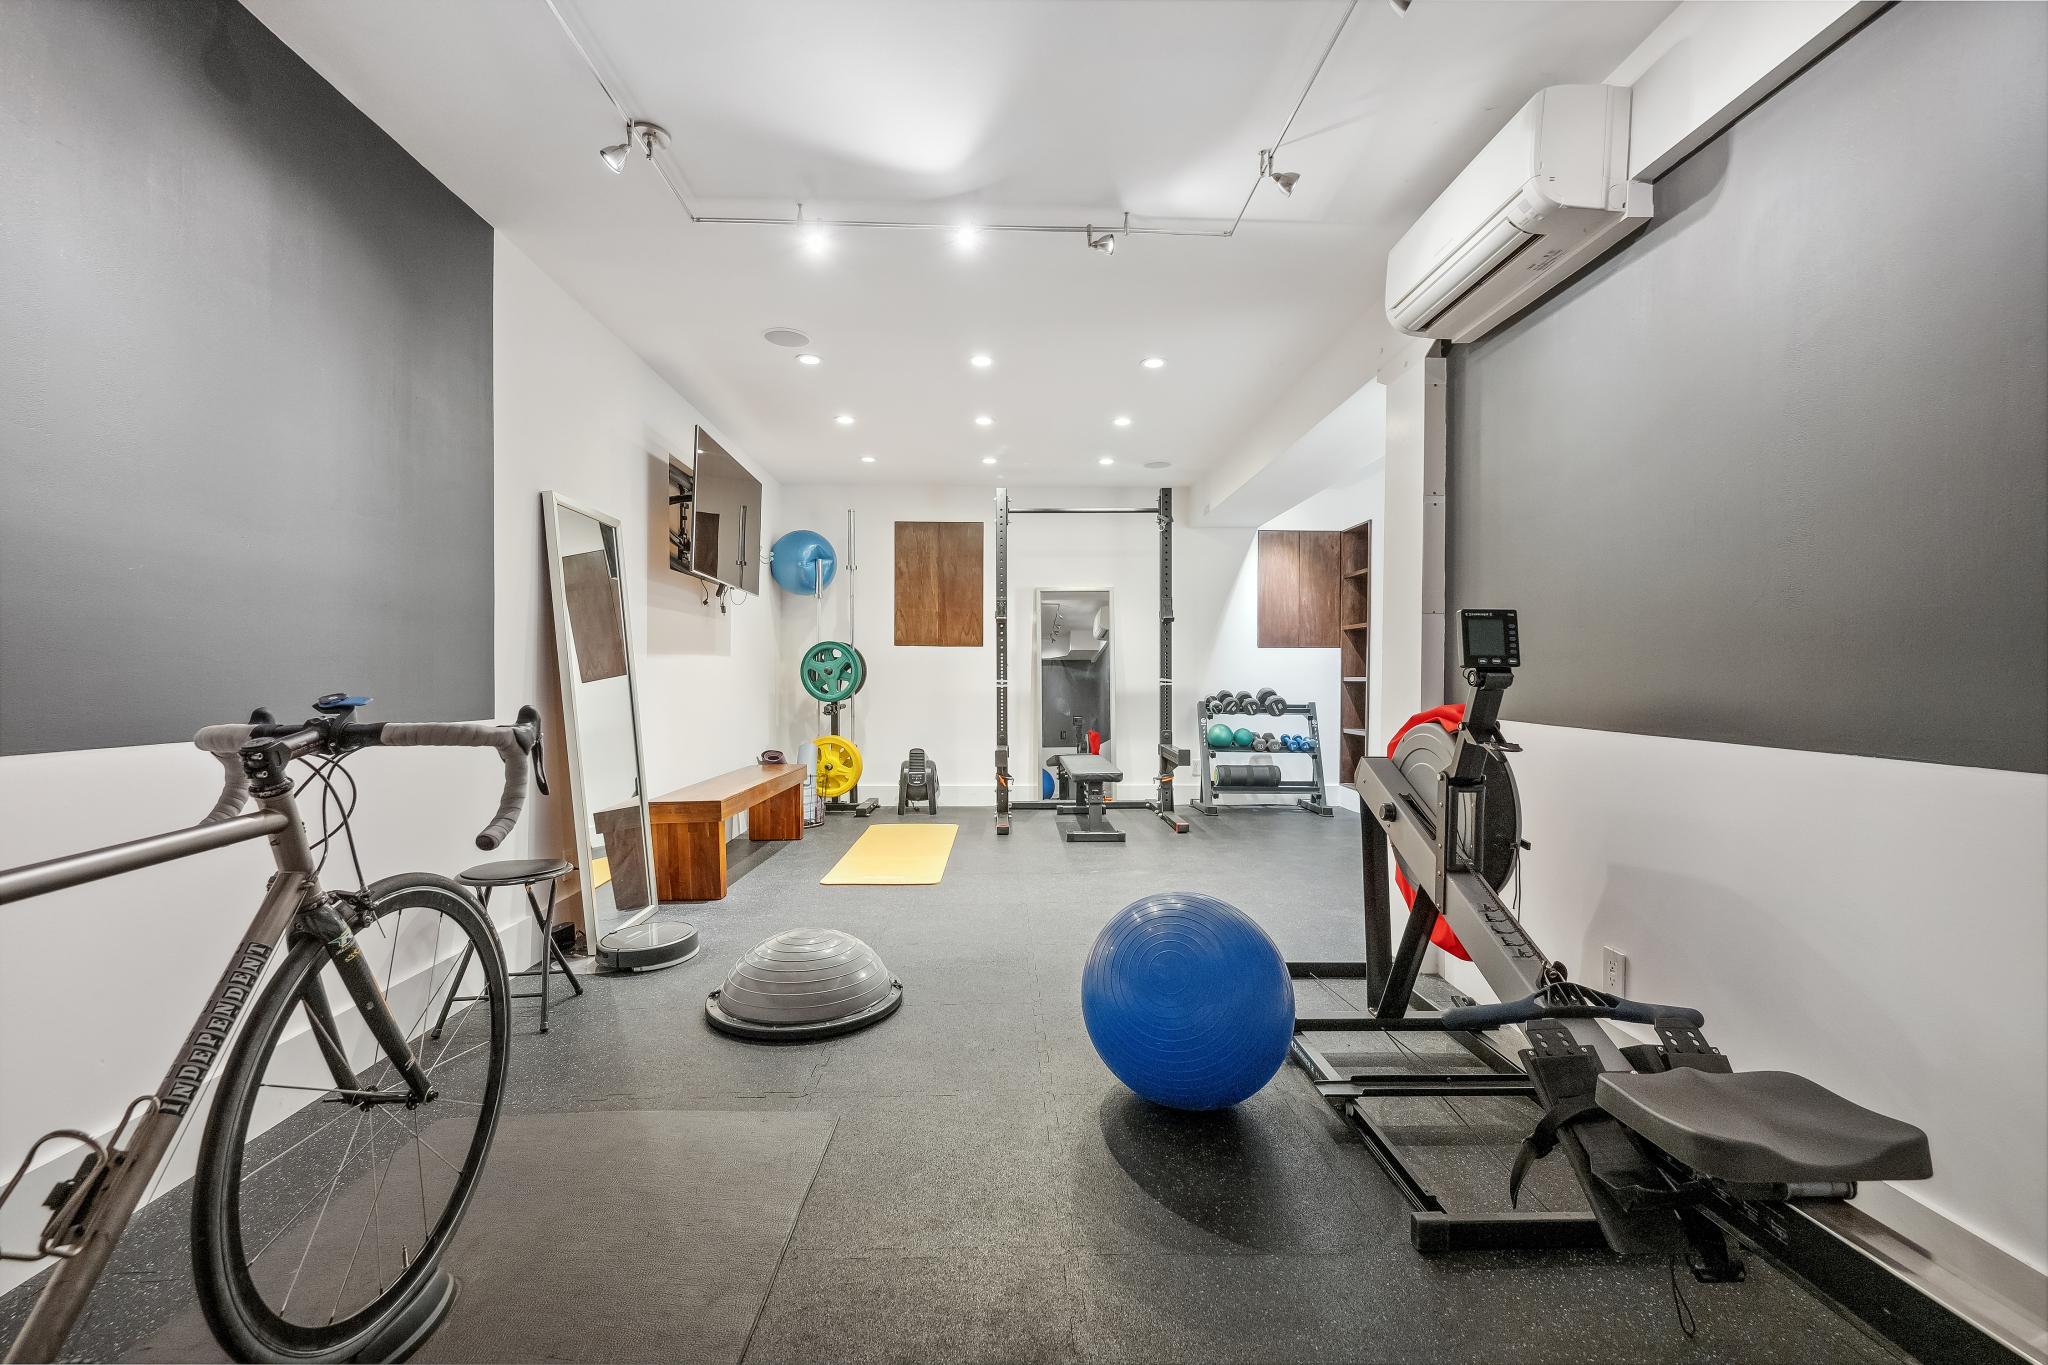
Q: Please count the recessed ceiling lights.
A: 9